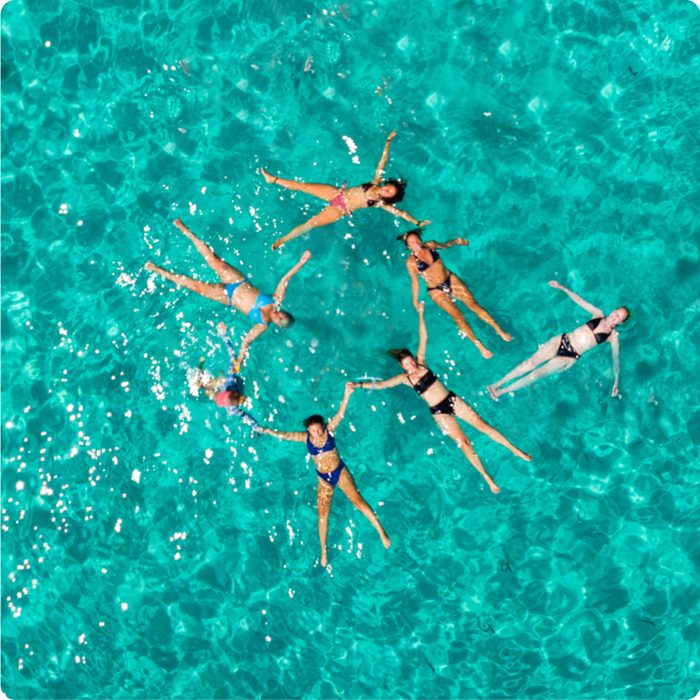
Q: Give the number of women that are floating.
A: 6